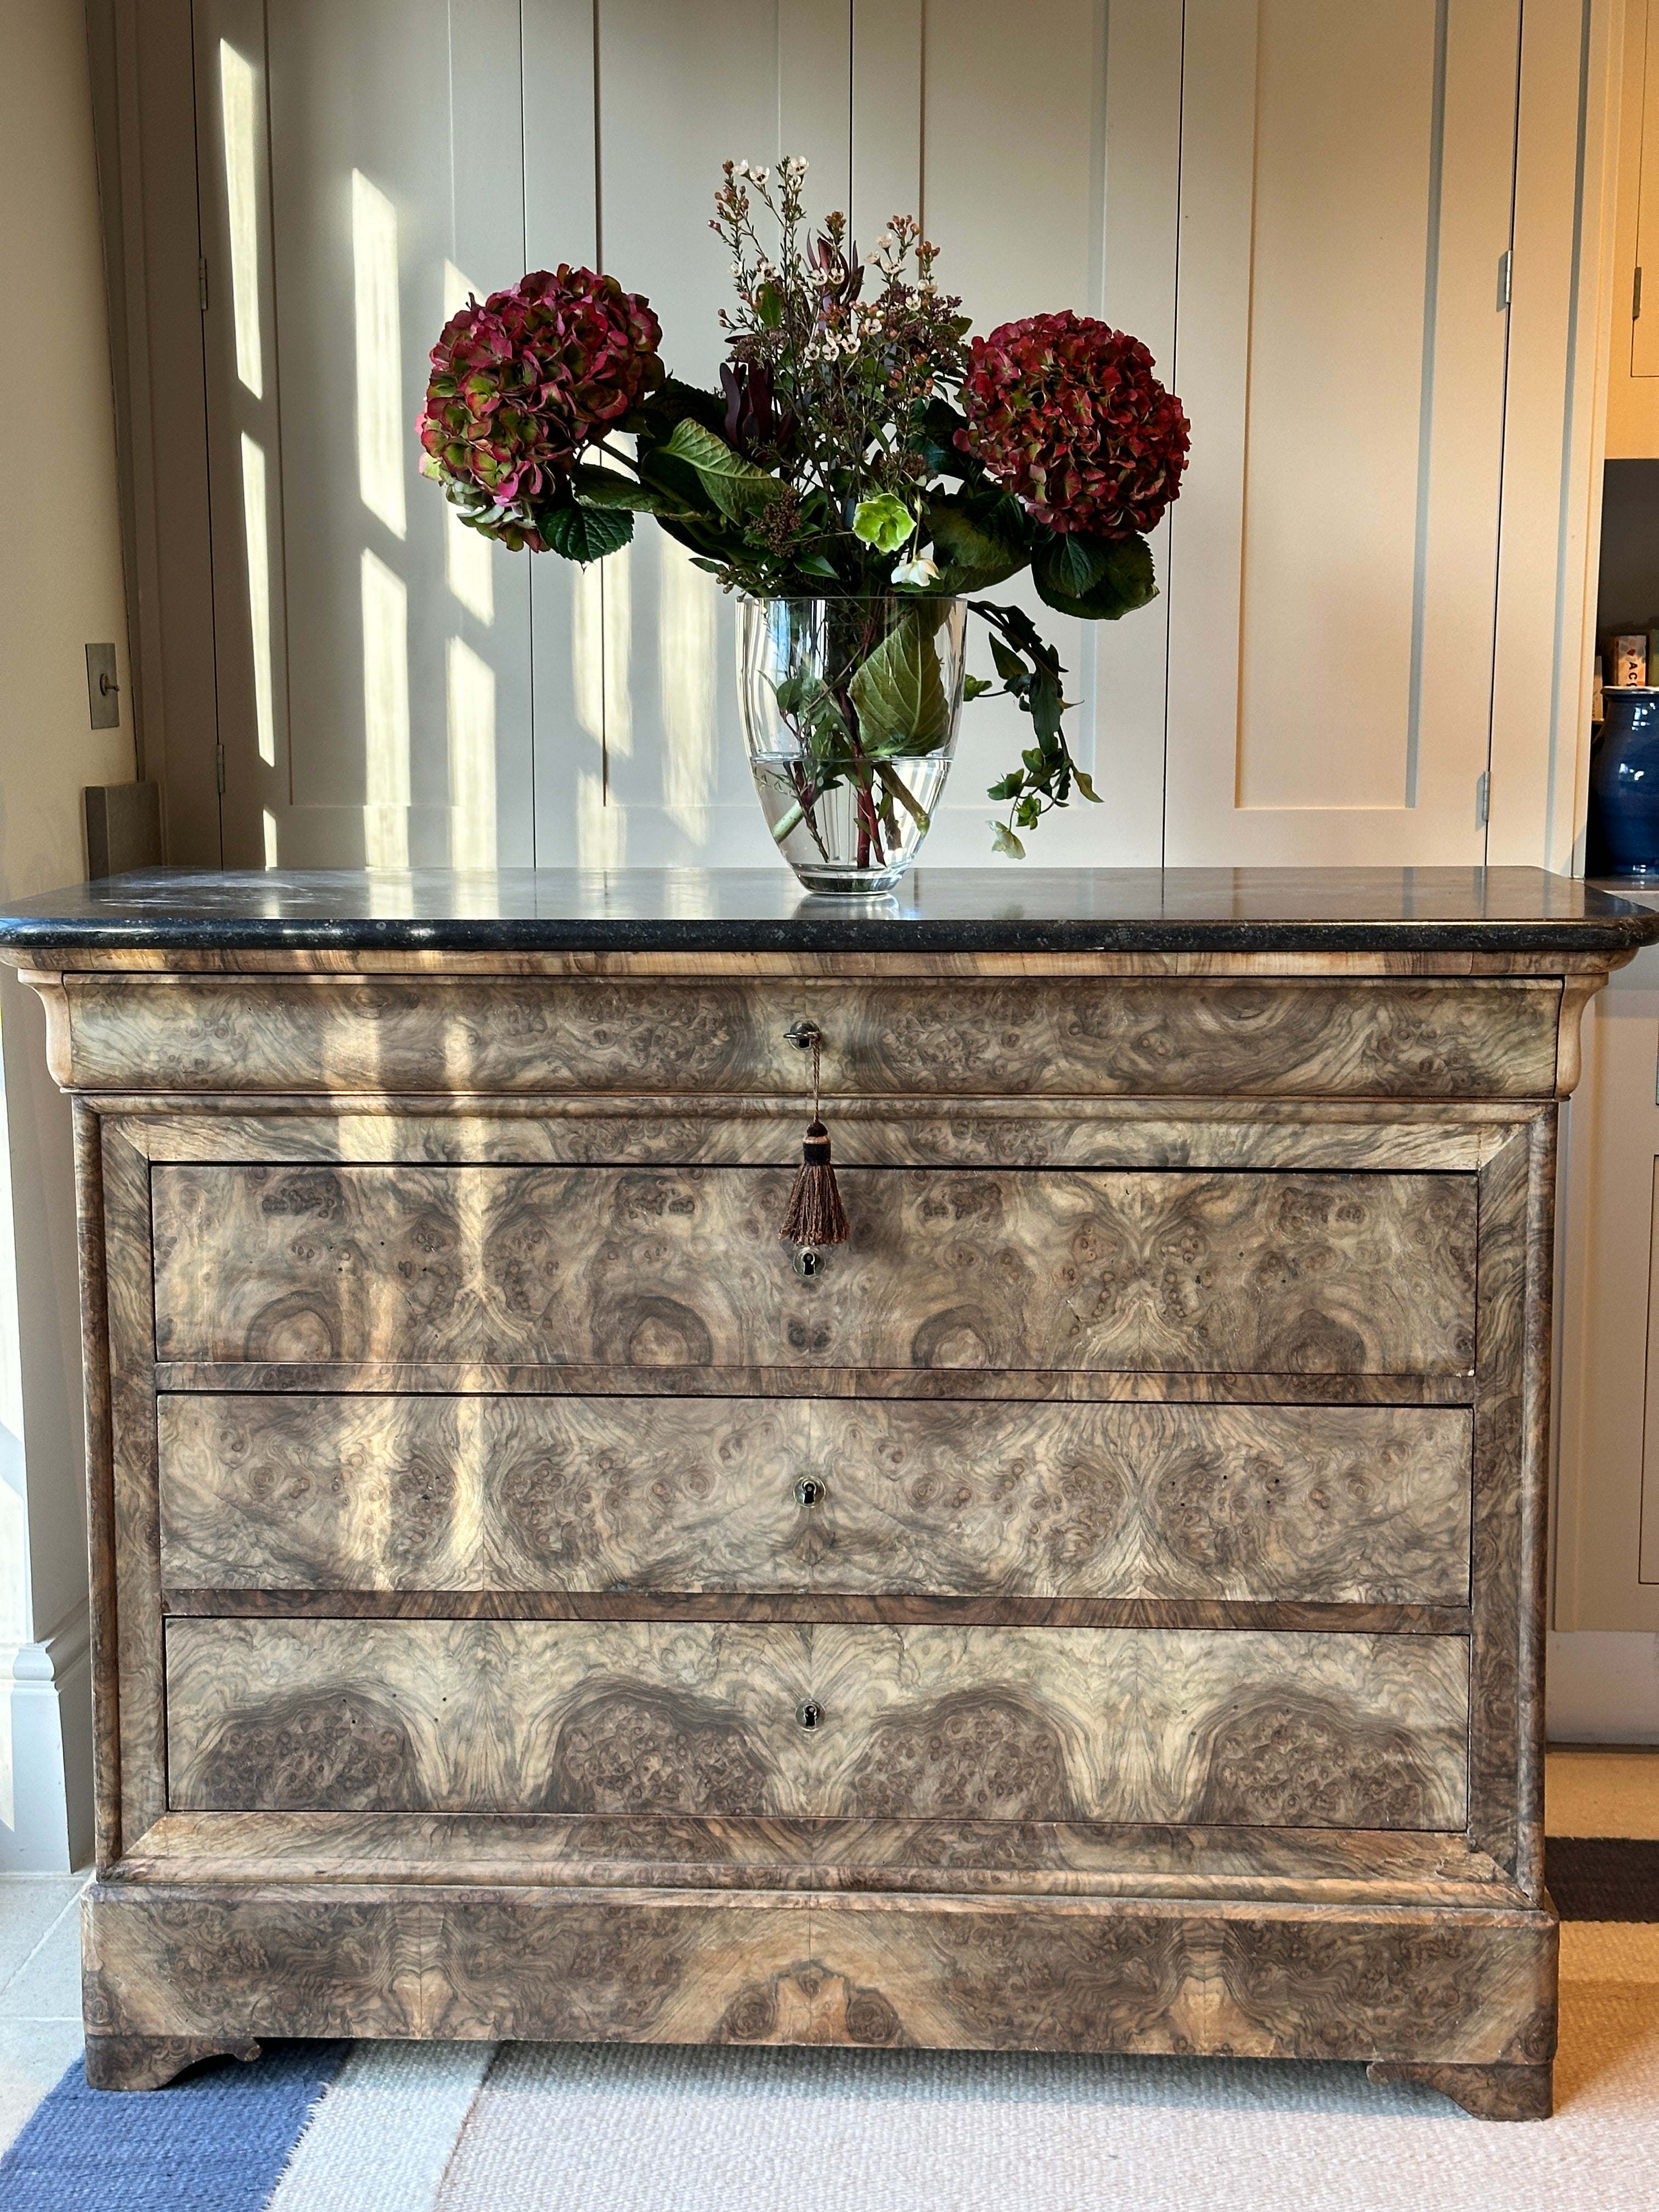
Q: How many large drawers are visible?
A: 3